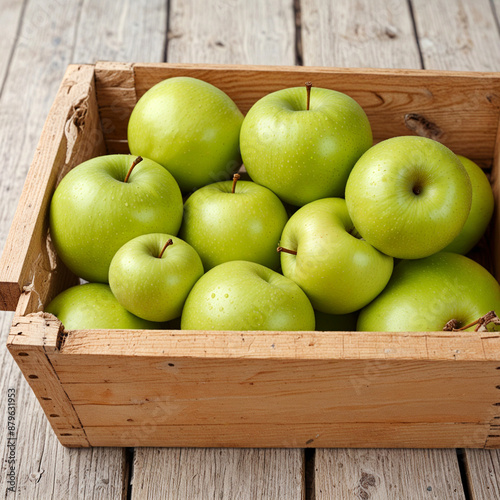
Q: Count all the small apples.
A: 1